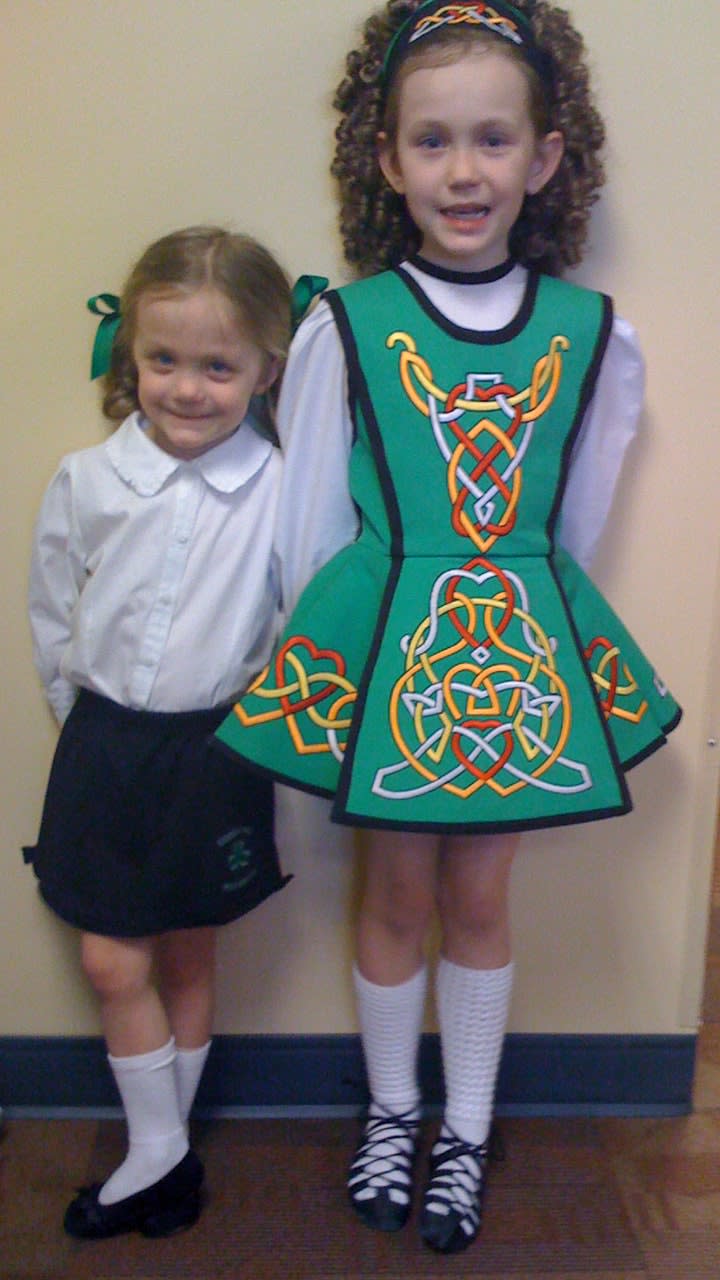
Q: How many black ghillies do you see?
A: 2